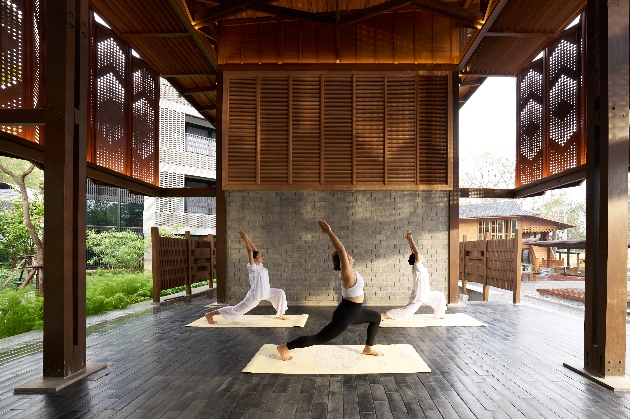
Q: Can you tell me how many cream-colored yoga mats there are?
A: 3